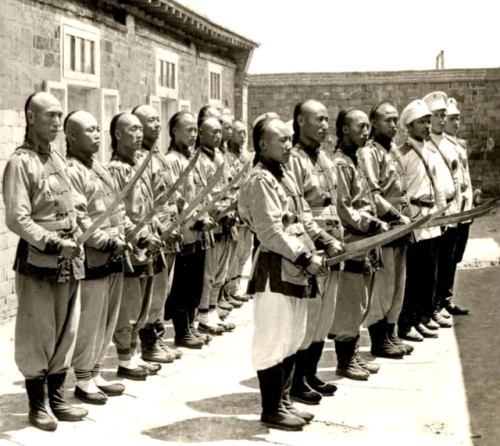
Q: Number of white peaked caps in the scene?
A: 3